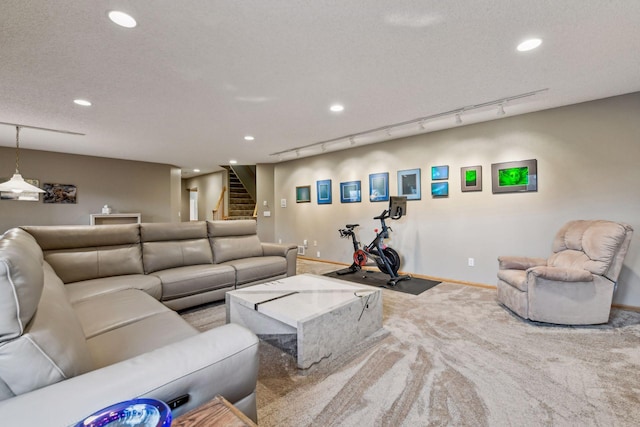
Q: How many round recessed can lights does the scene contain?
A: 7